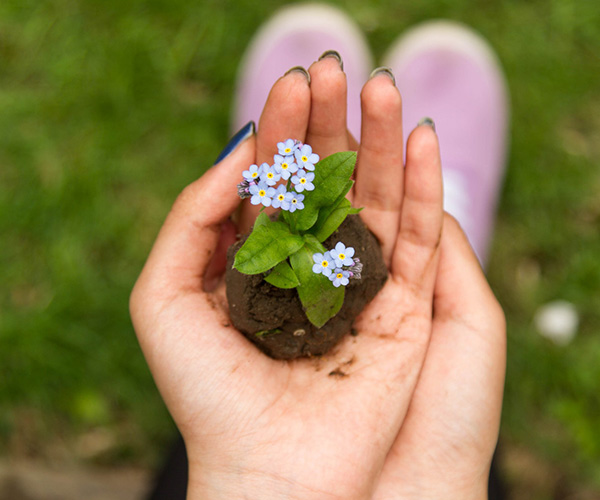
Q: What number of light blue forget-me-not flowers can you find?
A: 12